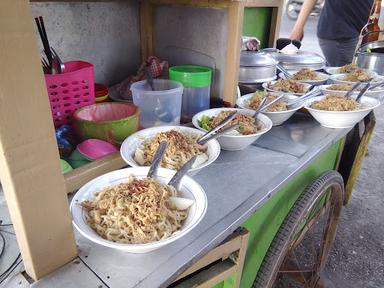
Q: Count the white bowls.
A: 10